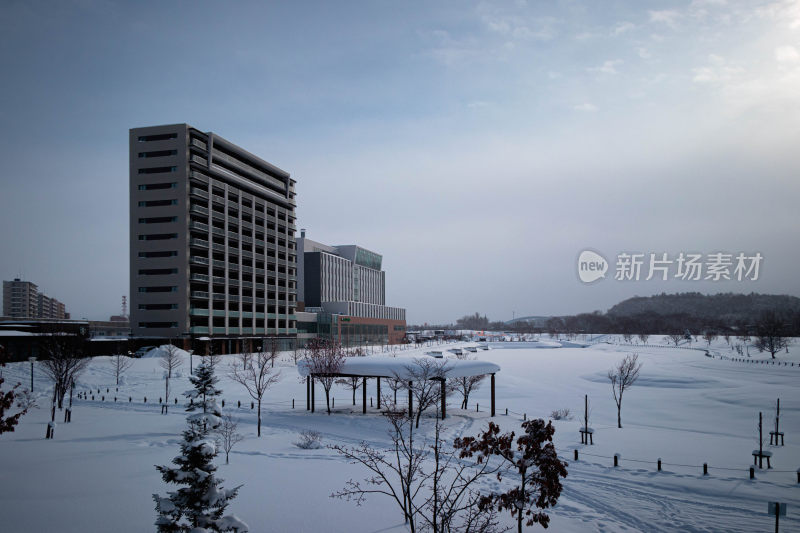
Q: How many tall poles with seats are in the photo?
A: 3